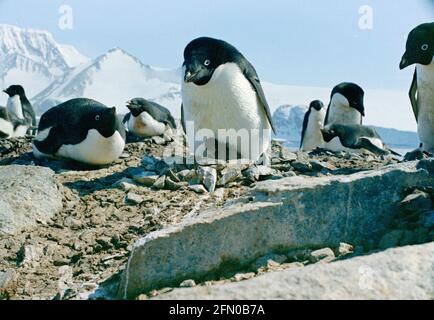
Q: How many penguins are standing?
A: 5